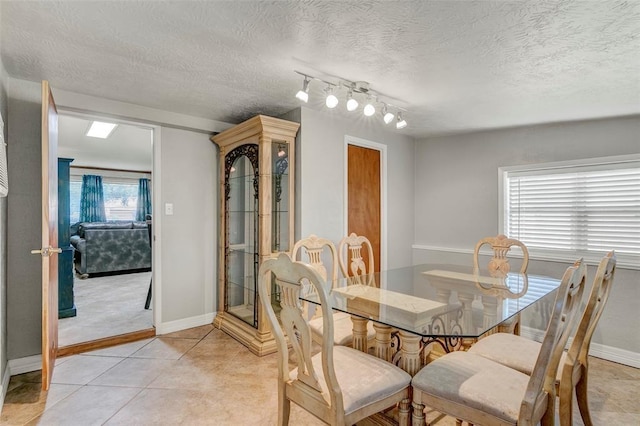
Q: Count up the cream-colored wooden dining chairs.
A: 6